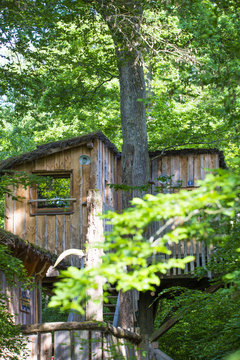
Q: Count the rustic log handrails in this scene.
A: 1